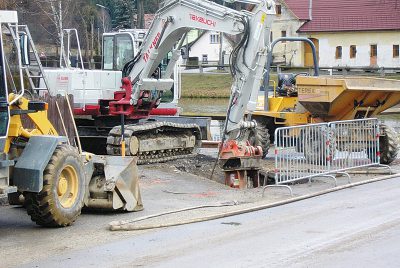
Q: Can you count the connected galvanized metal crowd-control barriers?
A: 2